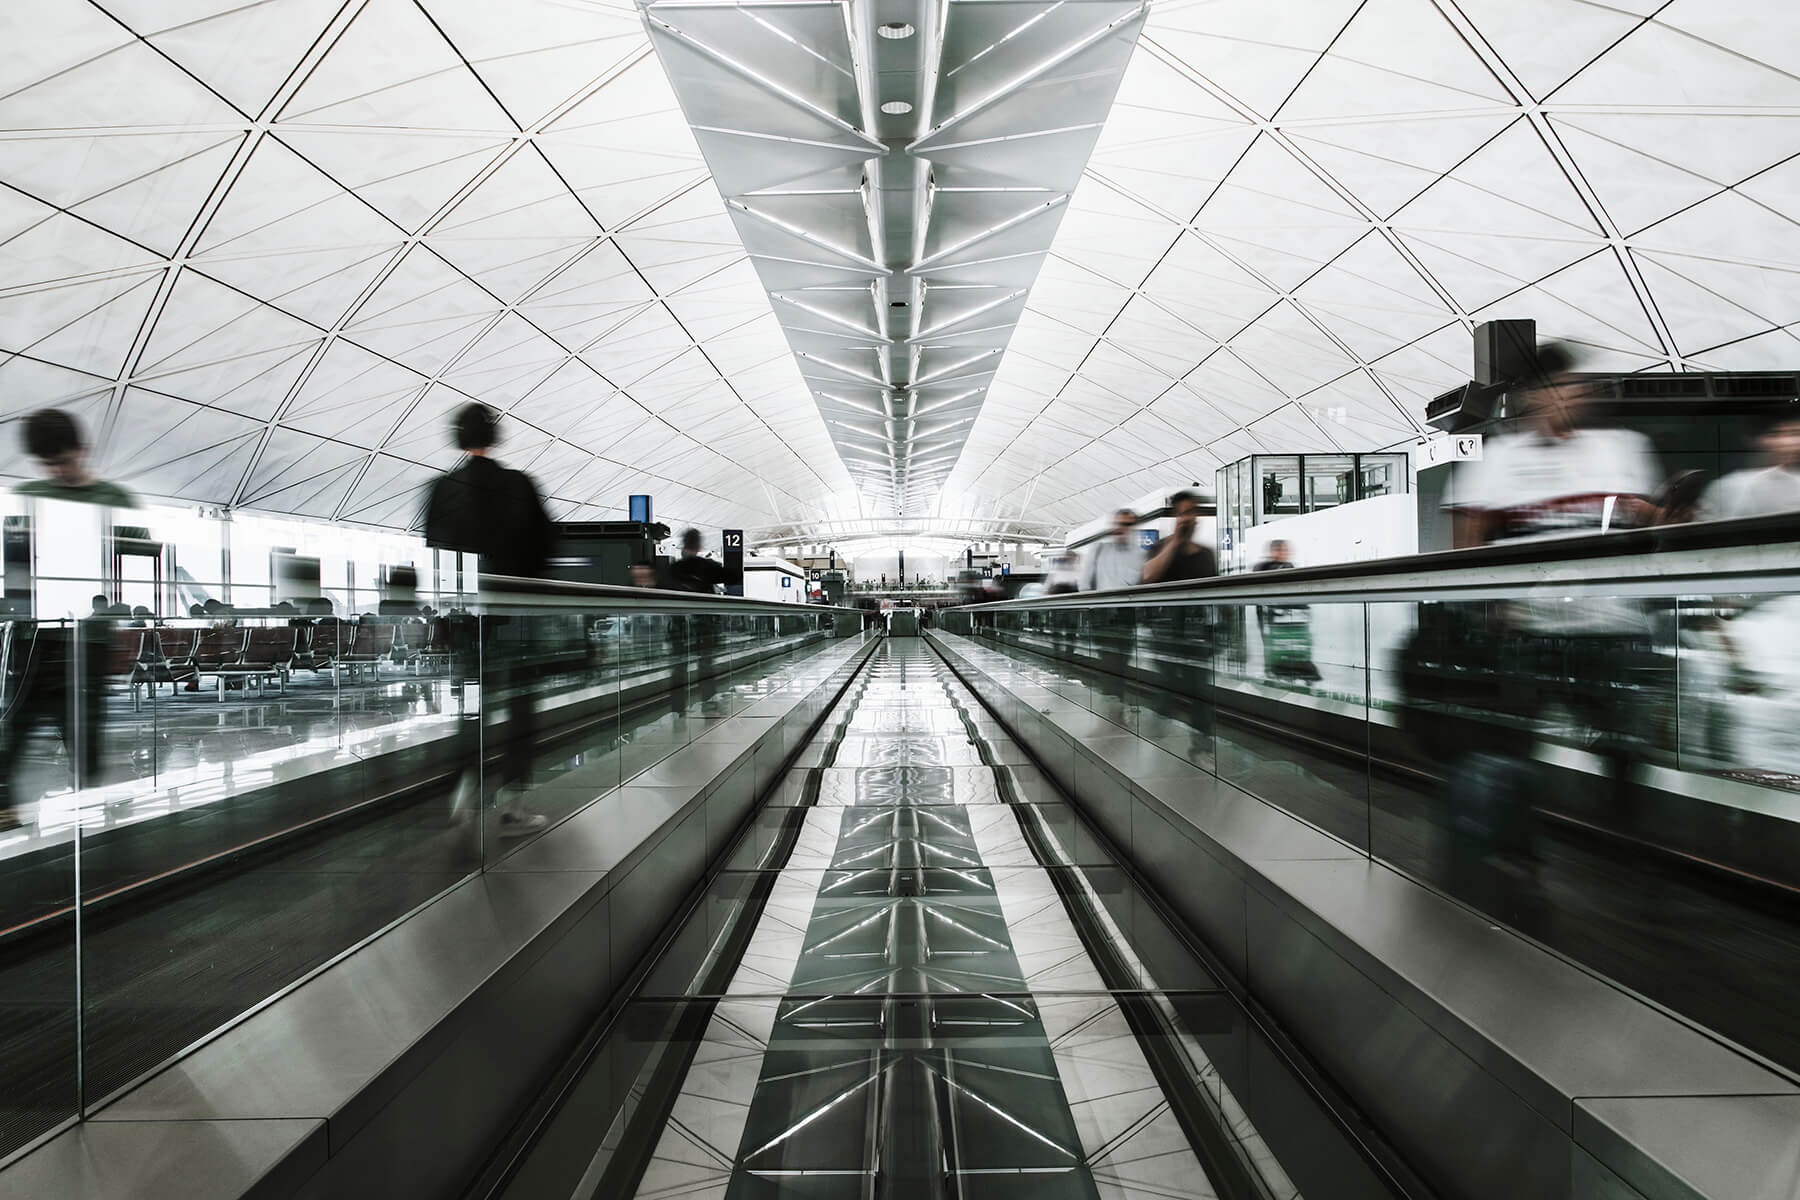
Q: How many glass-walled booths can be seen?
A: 1